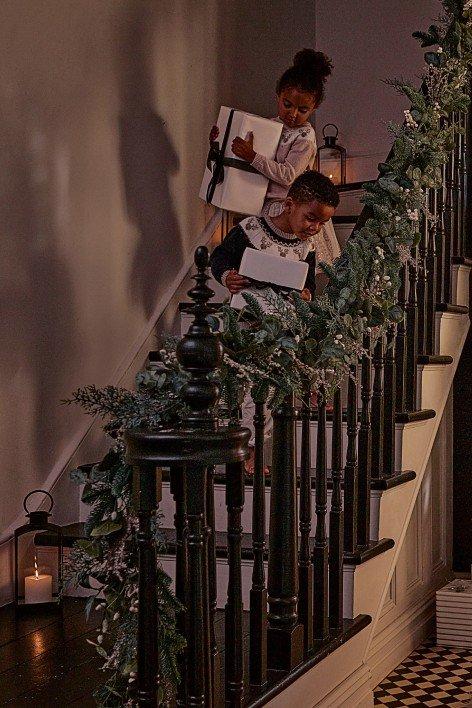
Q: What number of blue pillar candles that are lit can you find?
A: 0